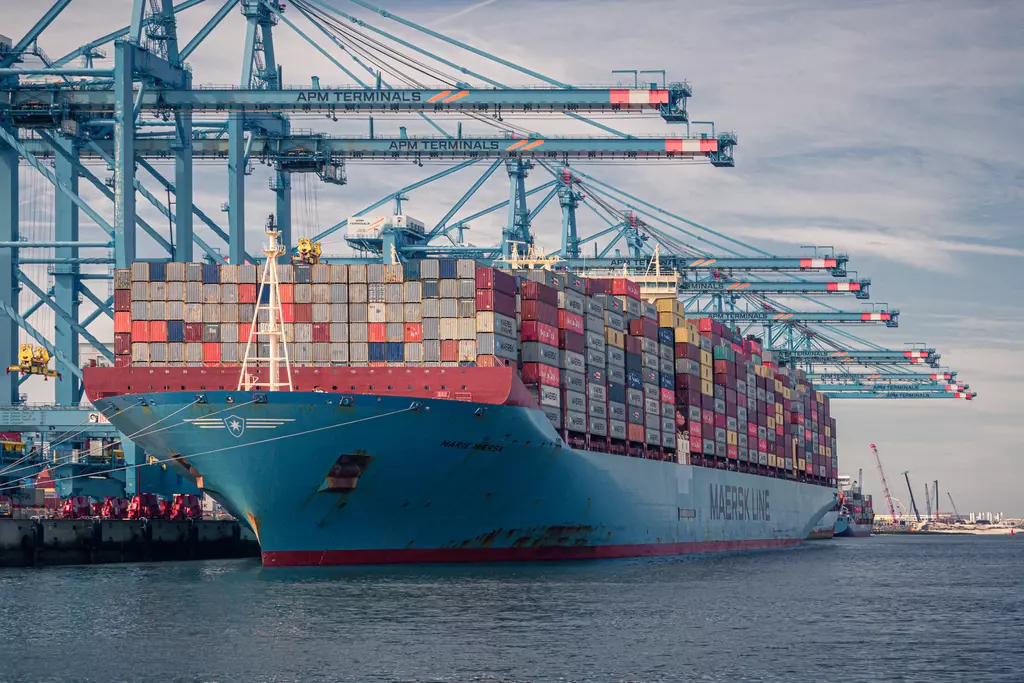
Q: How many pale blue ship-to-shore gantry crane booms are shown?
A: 10